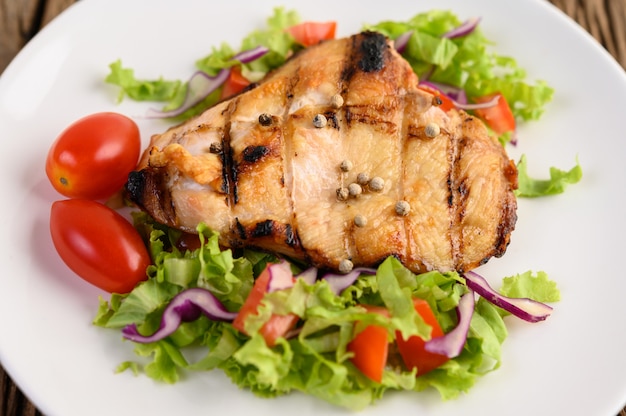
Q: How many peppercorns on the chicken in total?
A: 13